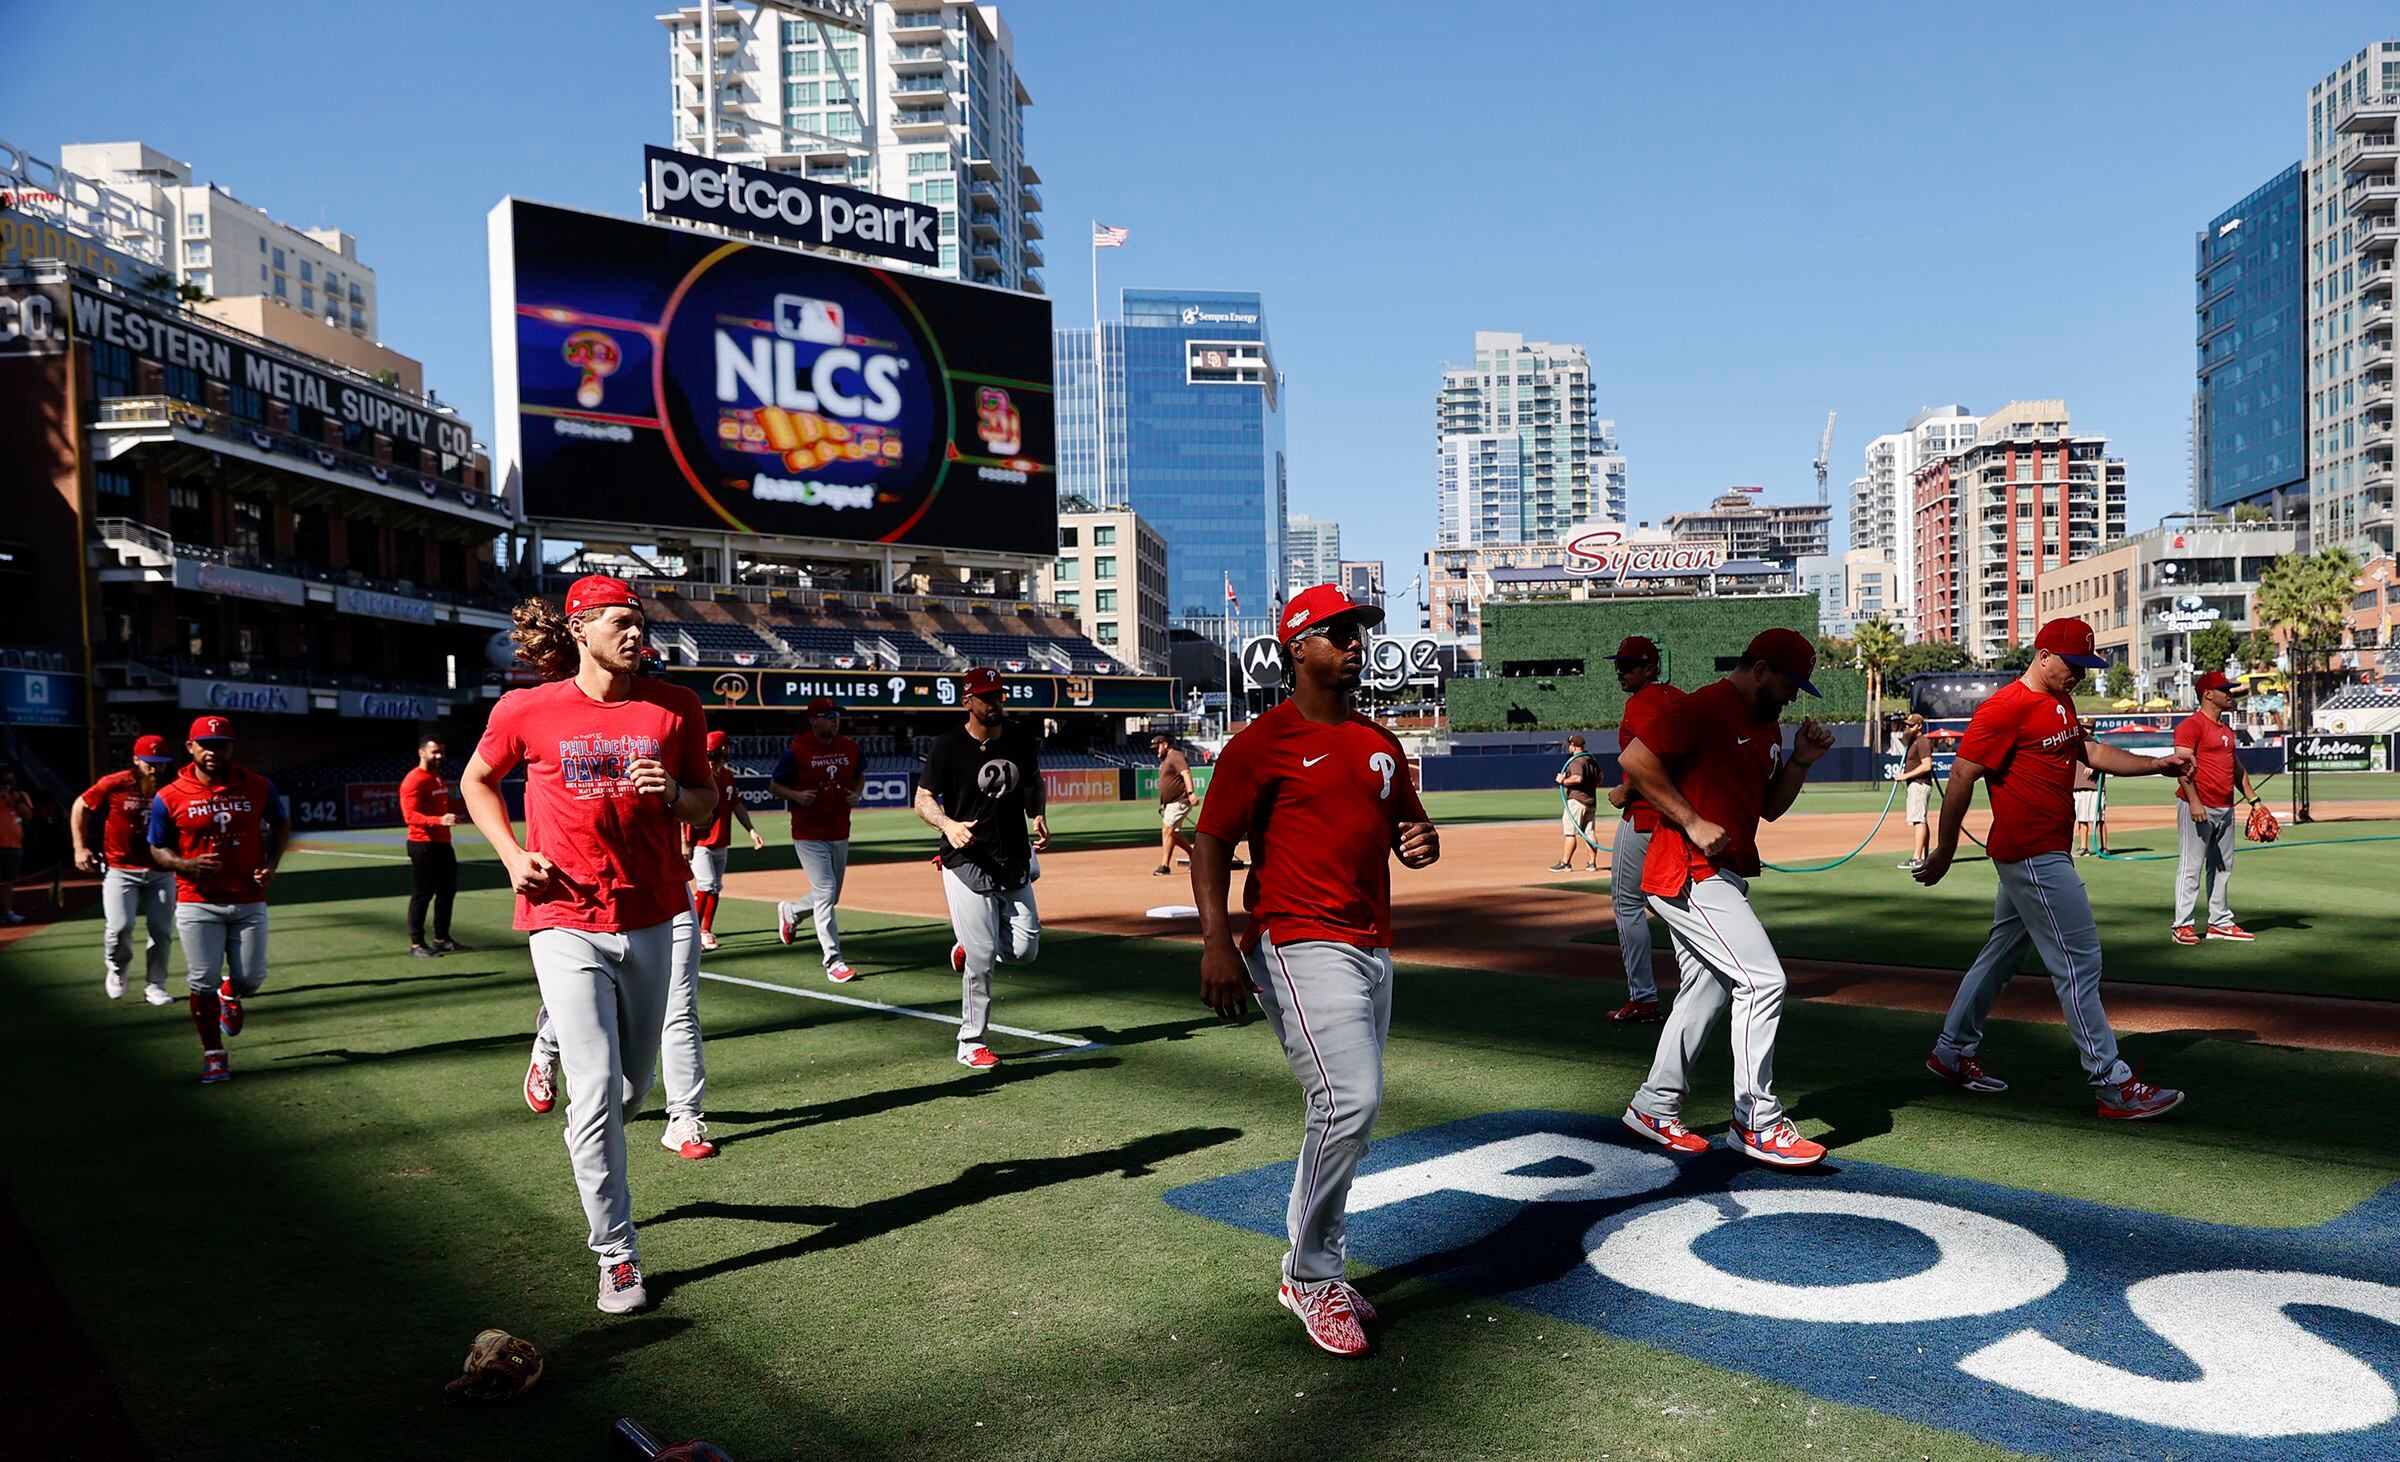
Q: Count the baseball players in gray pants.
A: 12